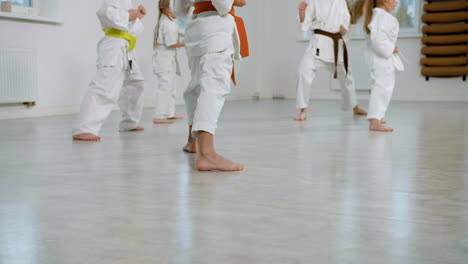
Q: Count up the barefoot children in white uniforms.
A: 5